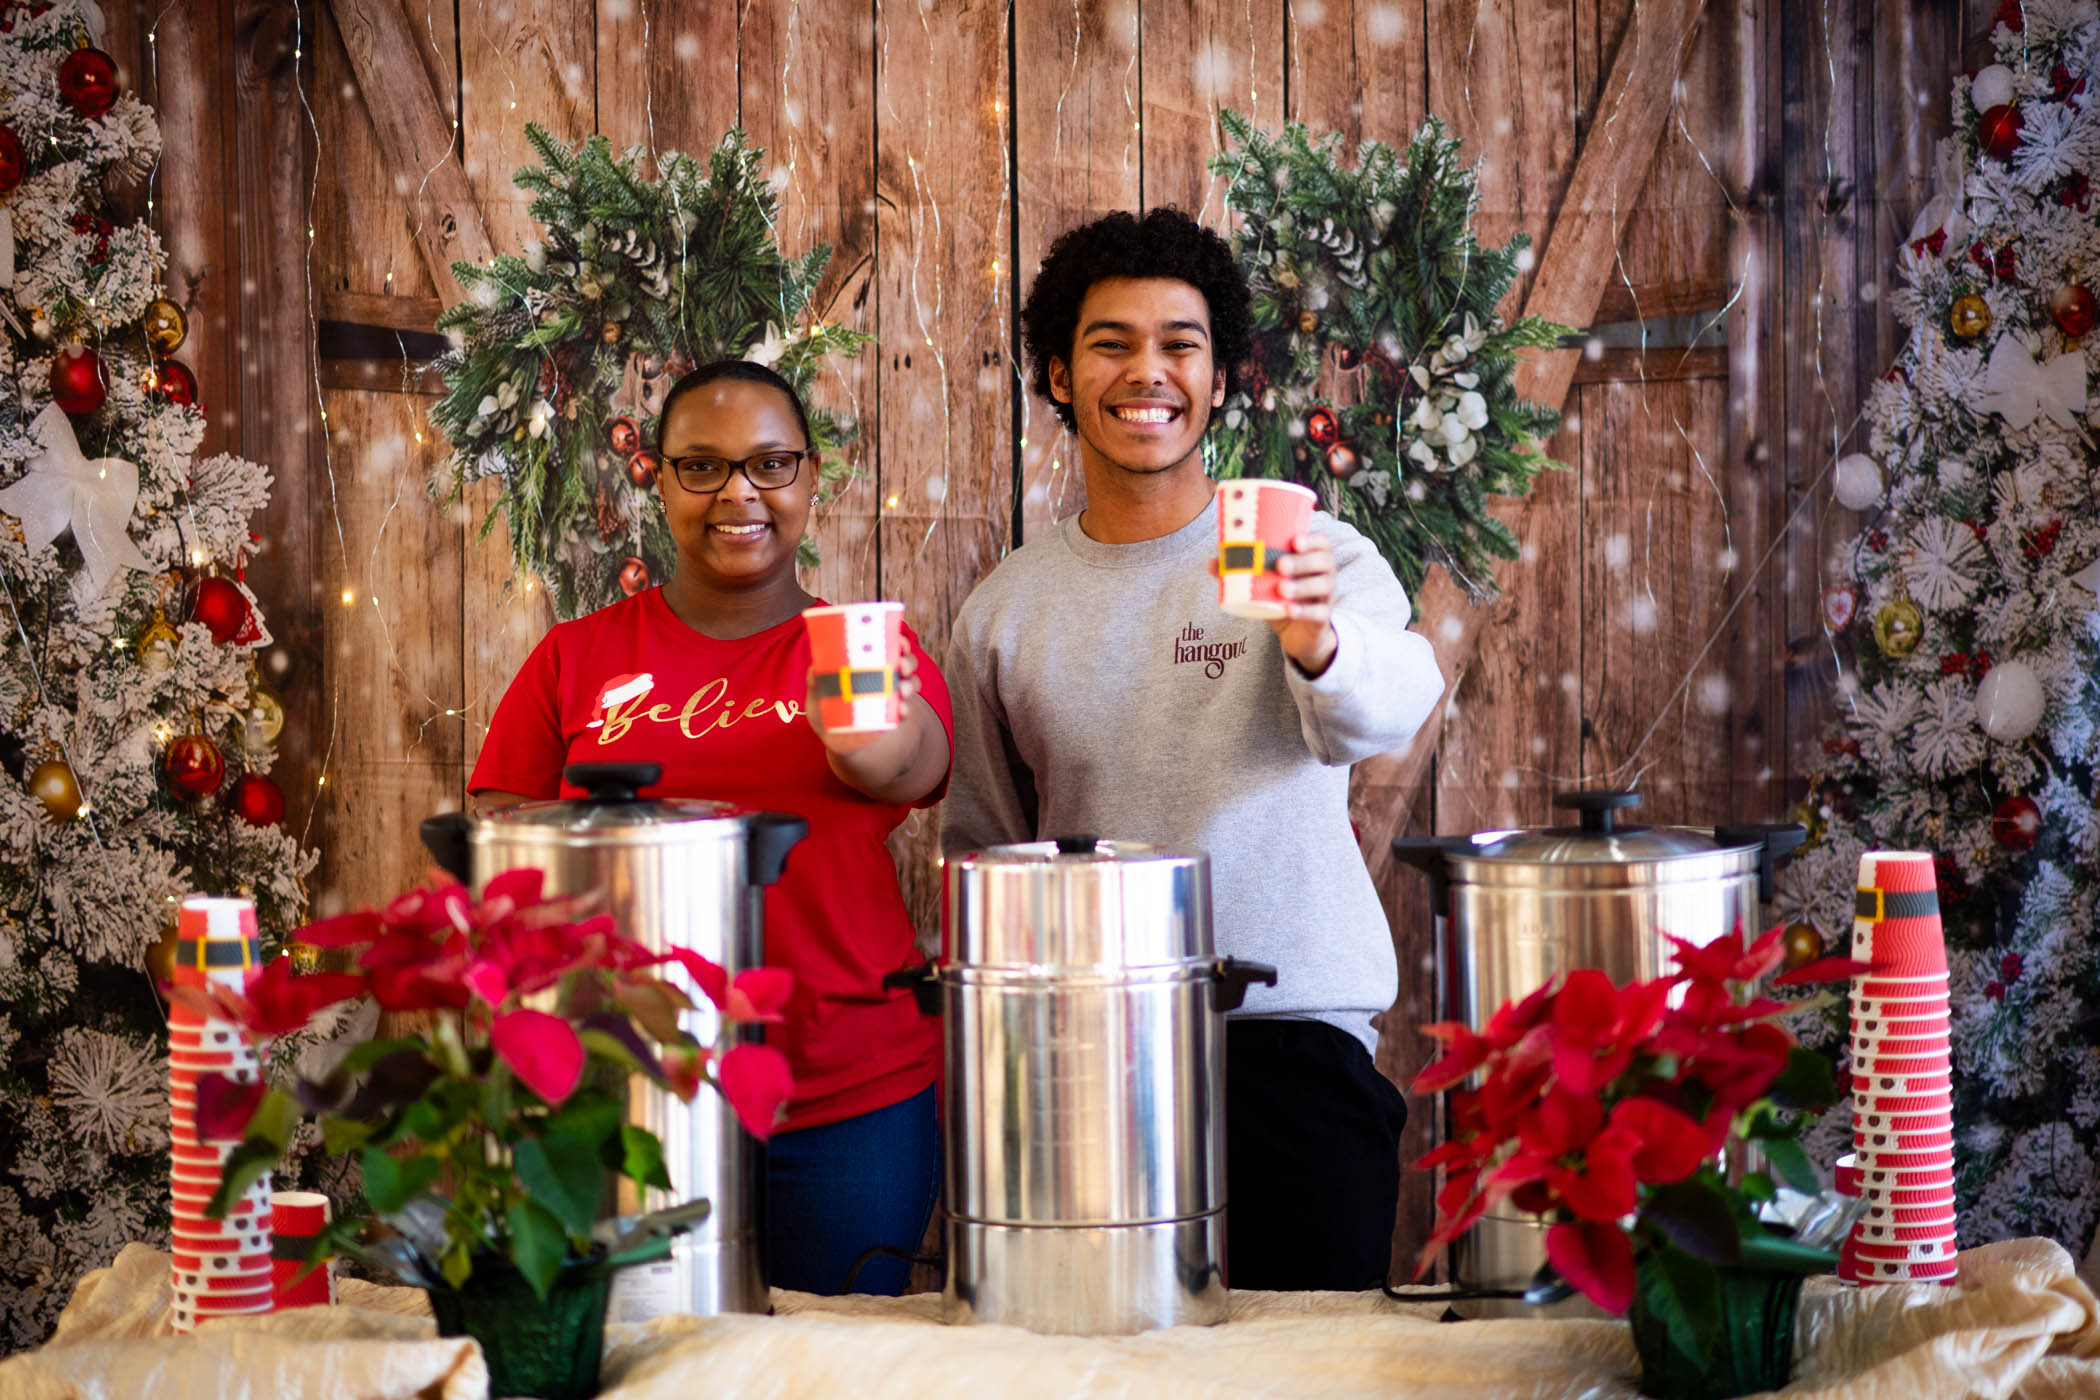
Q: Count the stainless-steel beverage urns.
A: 3